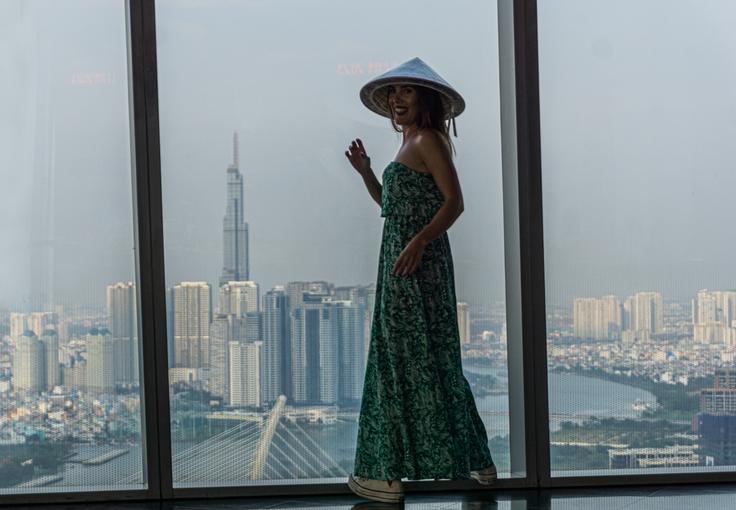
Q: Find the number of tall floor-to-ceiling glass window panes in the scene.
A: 3